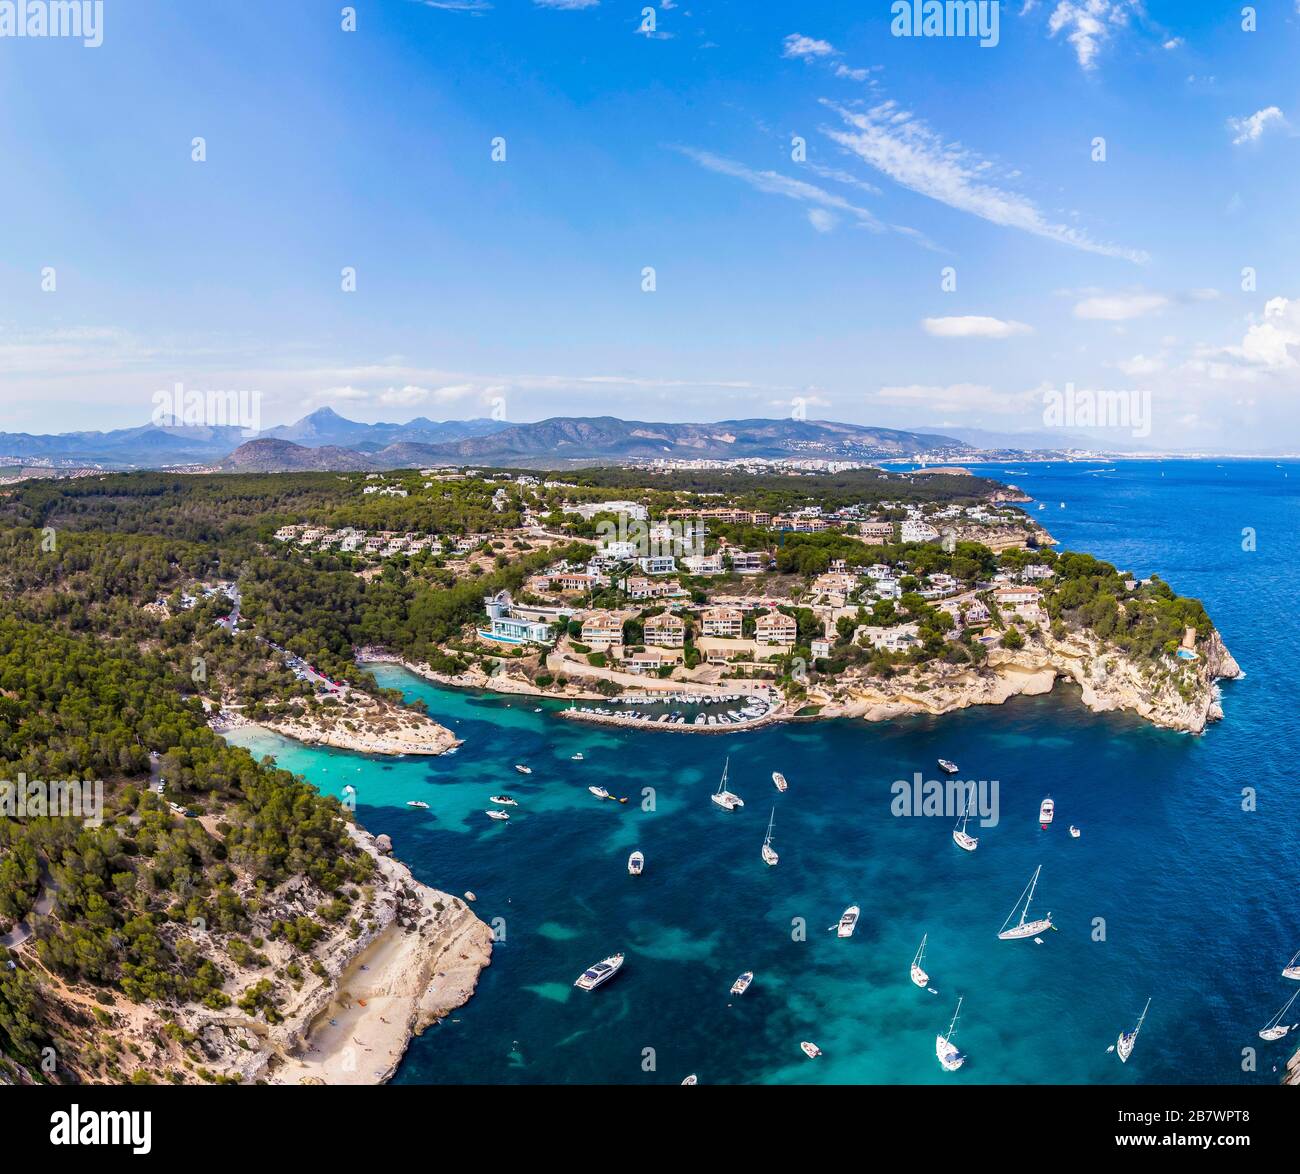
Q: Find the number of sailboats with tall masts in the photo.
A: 9